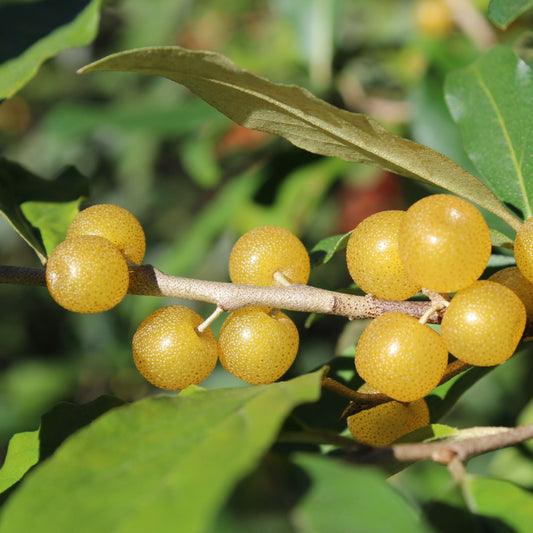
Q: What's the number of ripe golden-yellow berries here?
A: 12